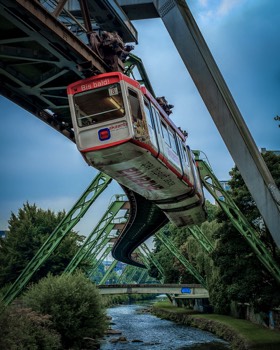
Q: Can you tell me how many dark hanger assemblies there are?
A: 3